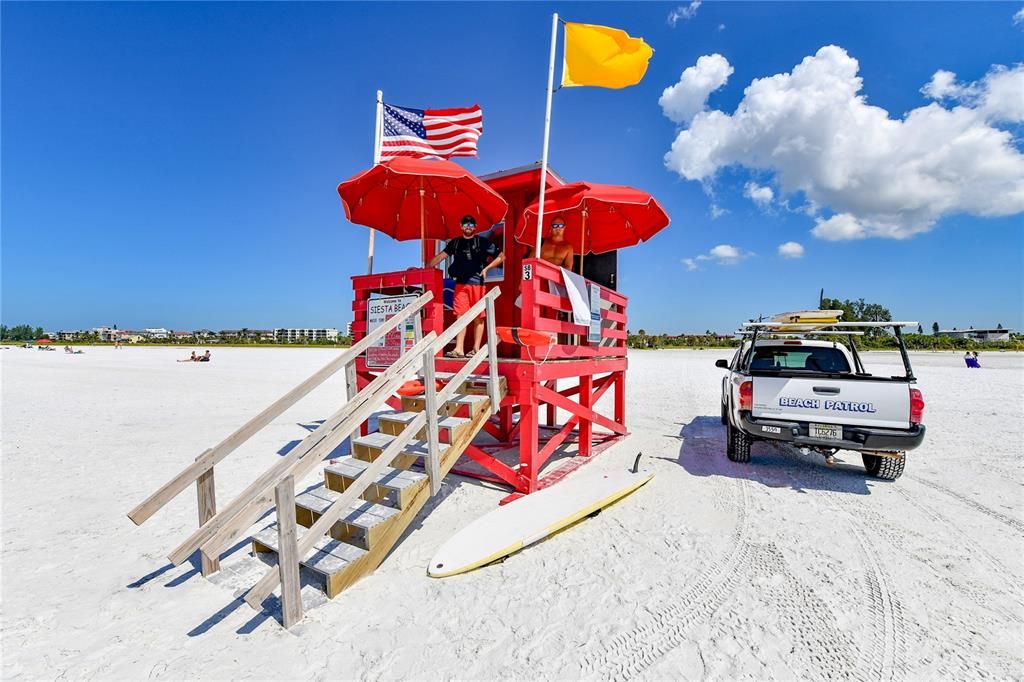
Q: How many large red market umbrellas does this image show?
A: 2